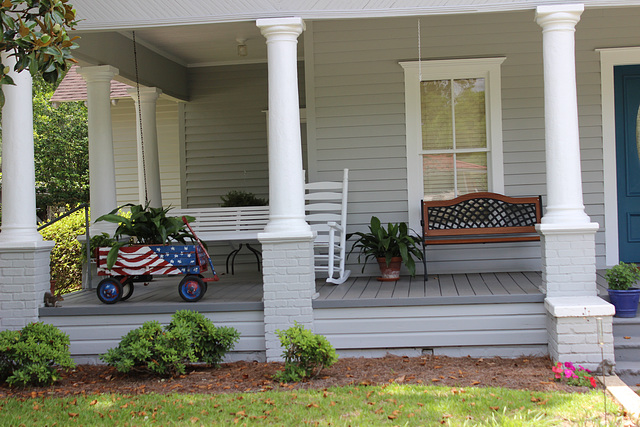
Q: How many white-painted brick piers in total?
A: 3